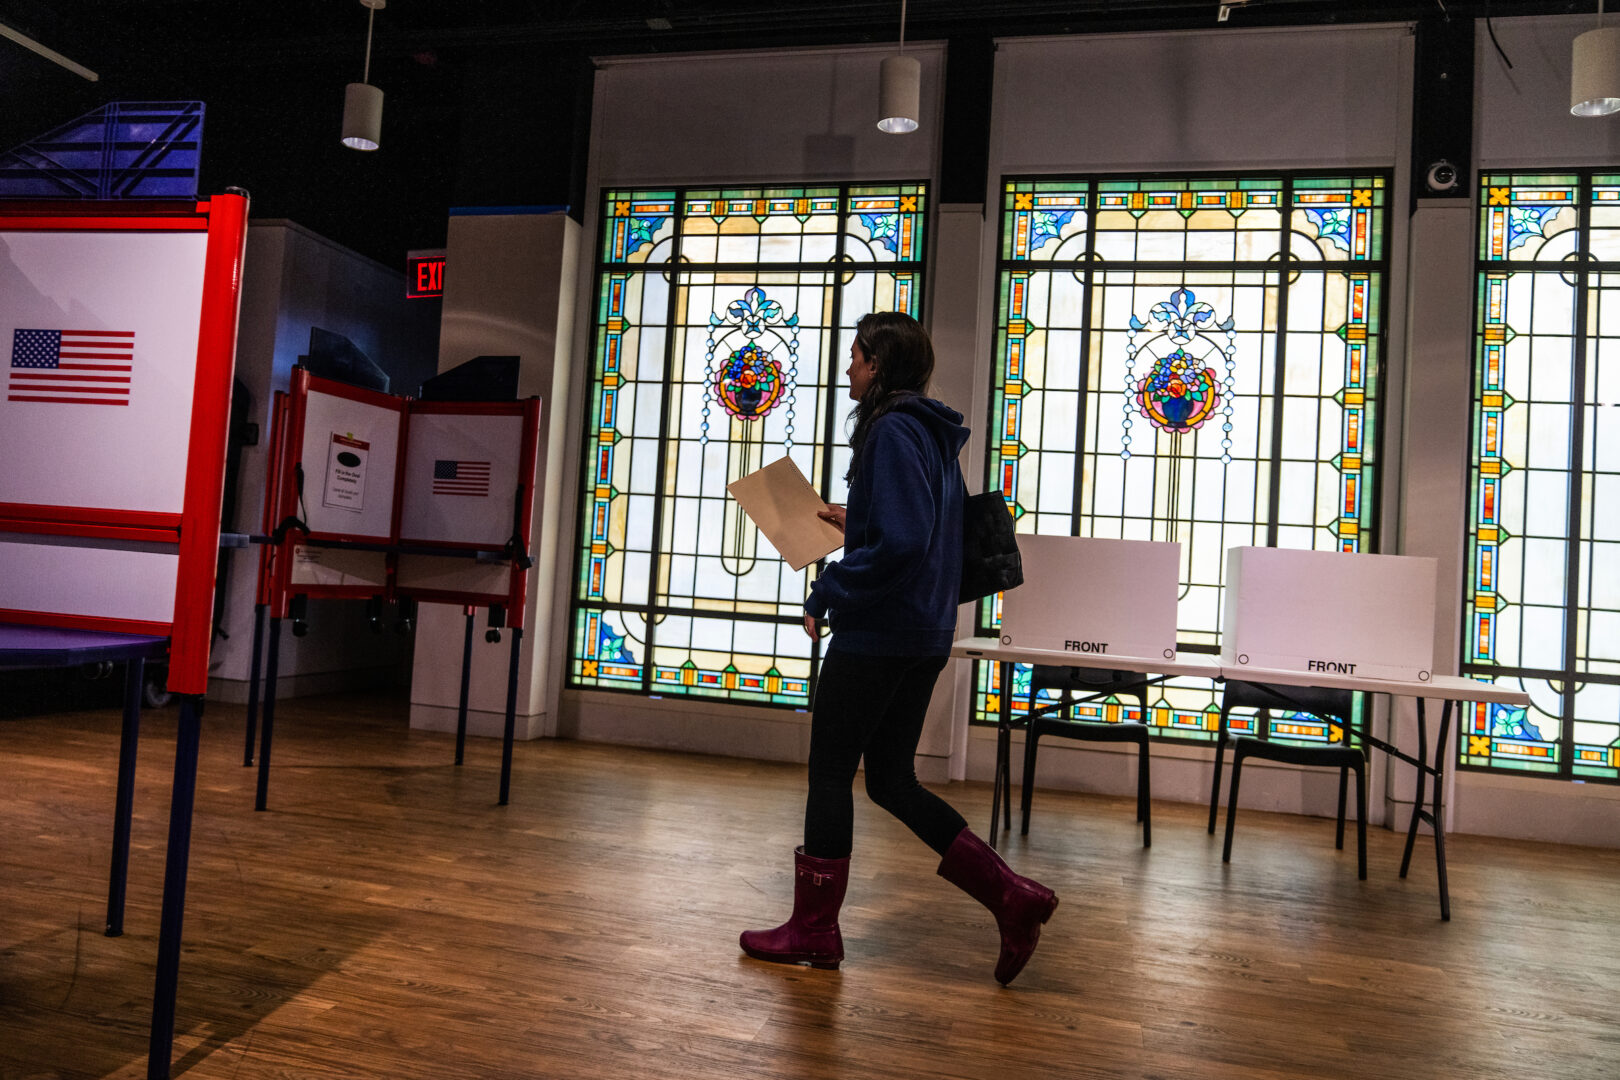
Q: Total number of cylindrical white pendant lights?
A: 3